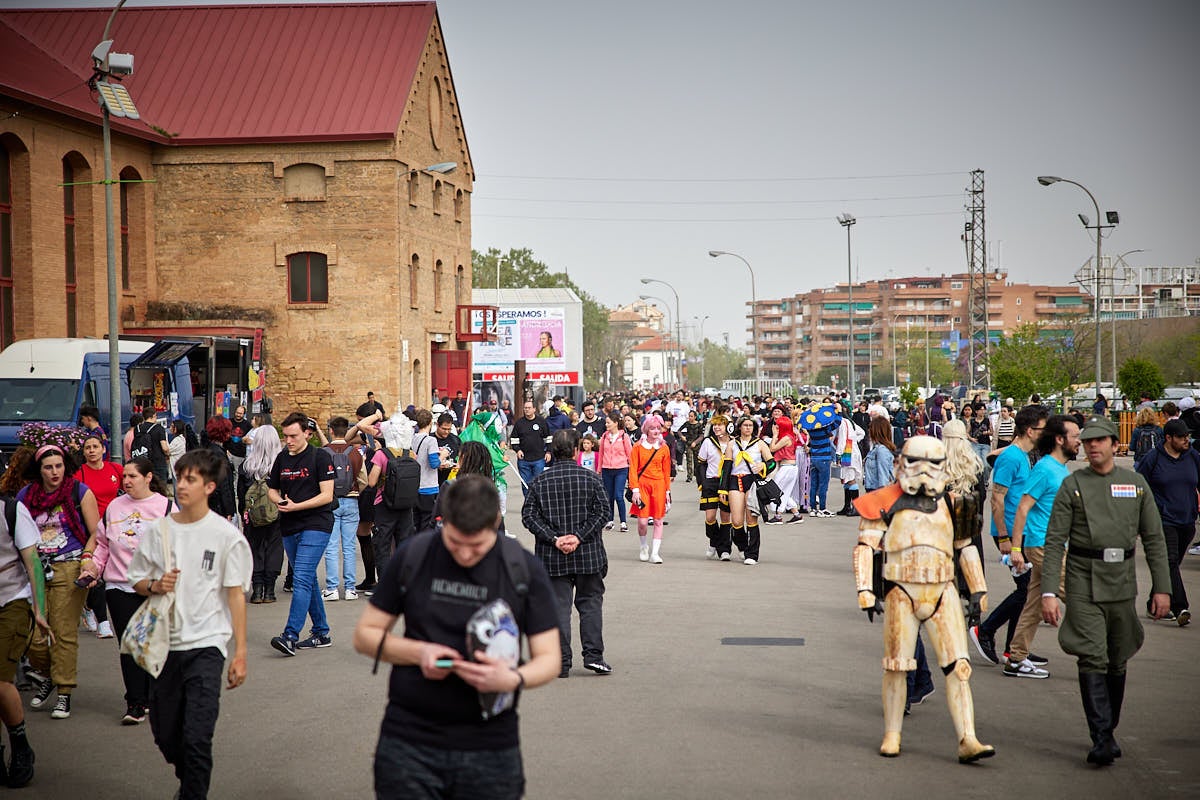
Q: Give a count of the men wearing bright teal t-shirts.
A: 2